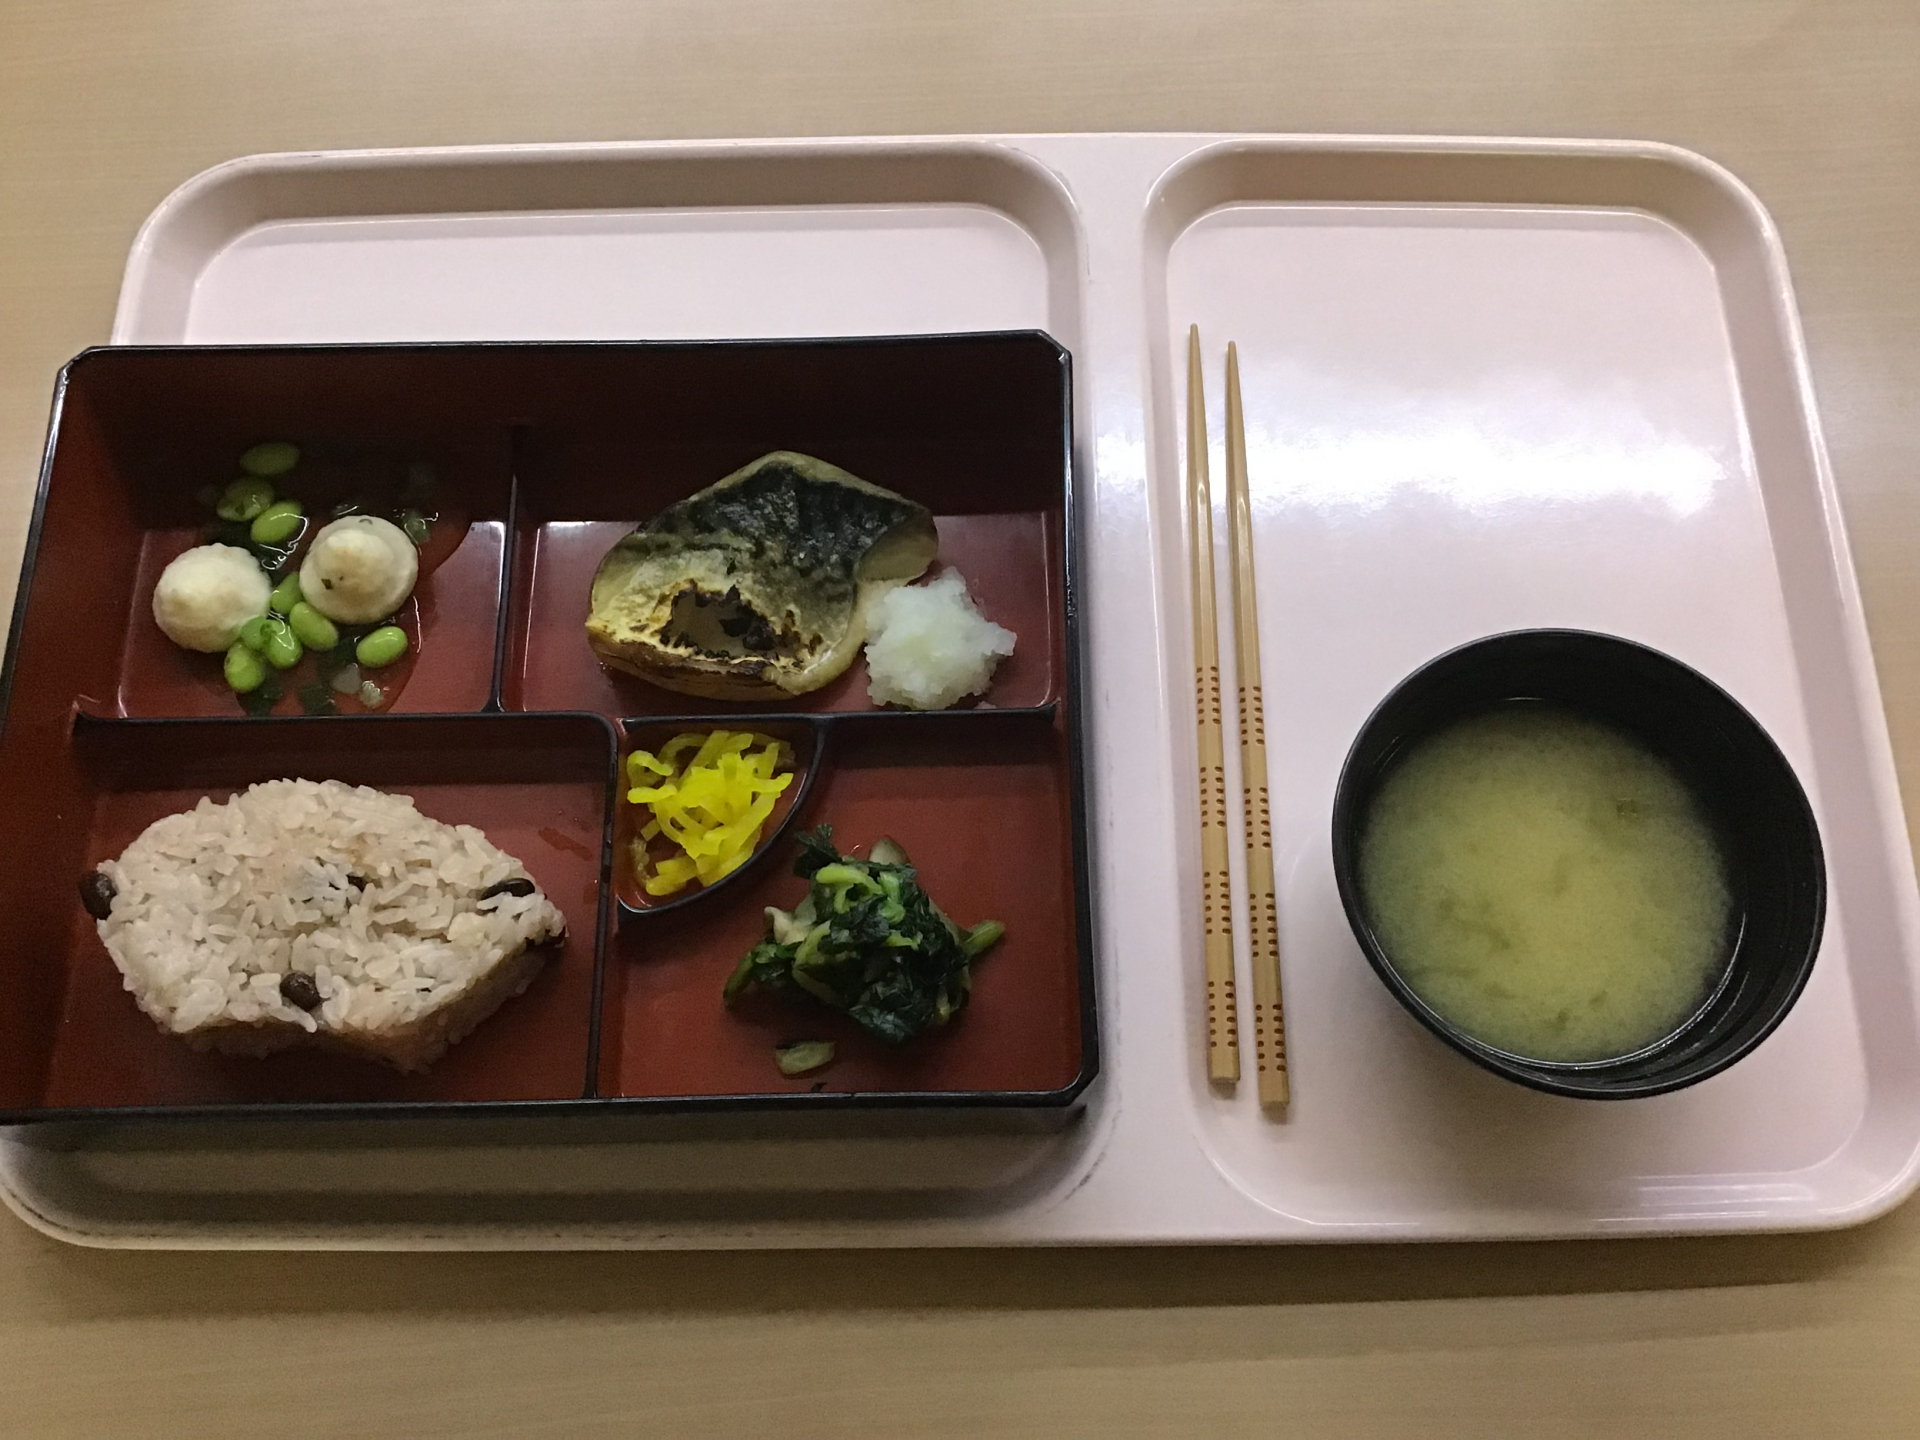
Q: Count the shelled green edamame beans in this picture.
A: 9